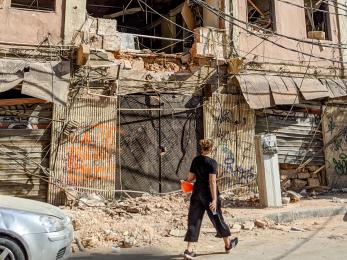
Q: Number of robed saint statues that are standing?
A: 0